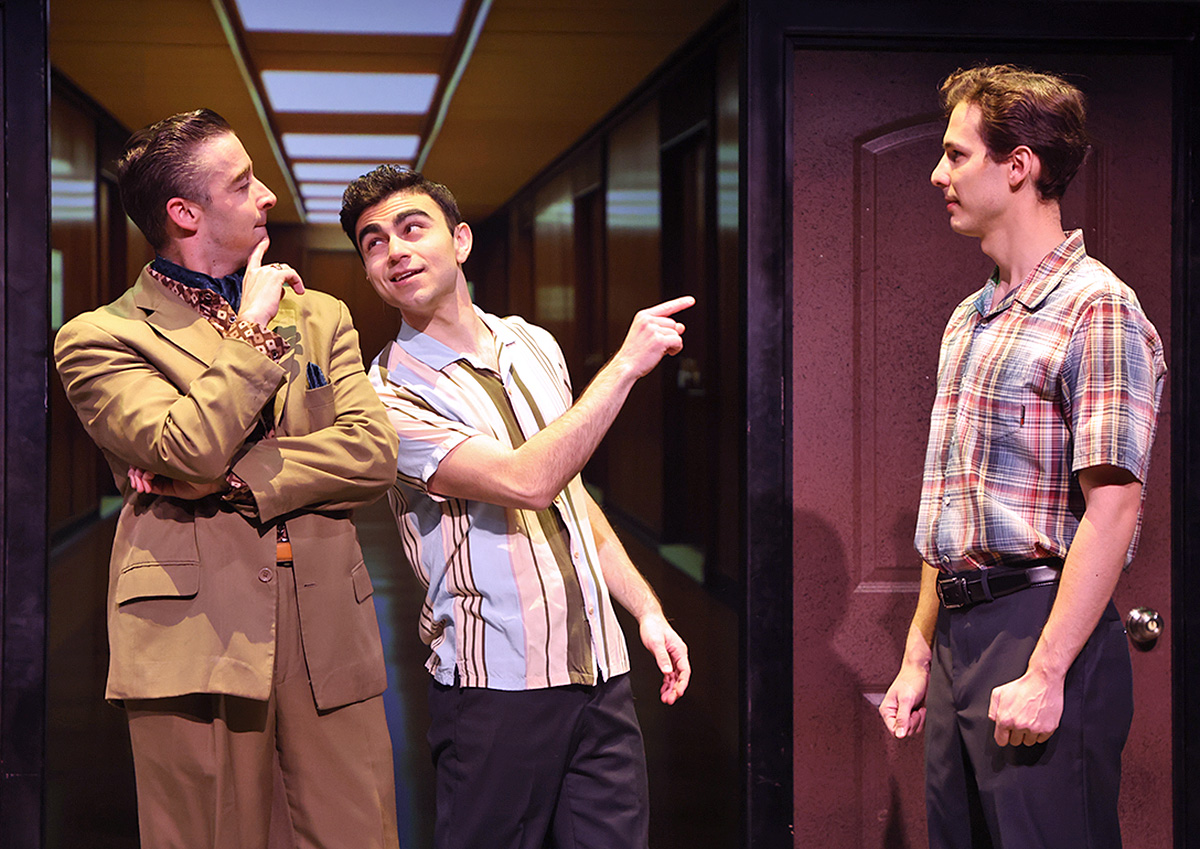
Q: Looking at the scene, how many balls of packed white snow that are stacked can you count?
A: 0